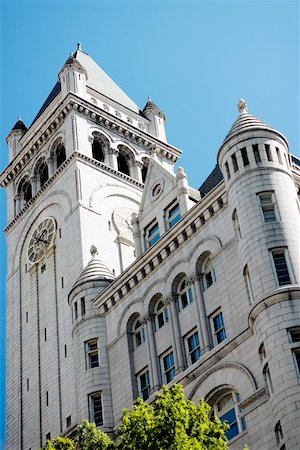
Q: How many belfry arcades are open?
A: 6